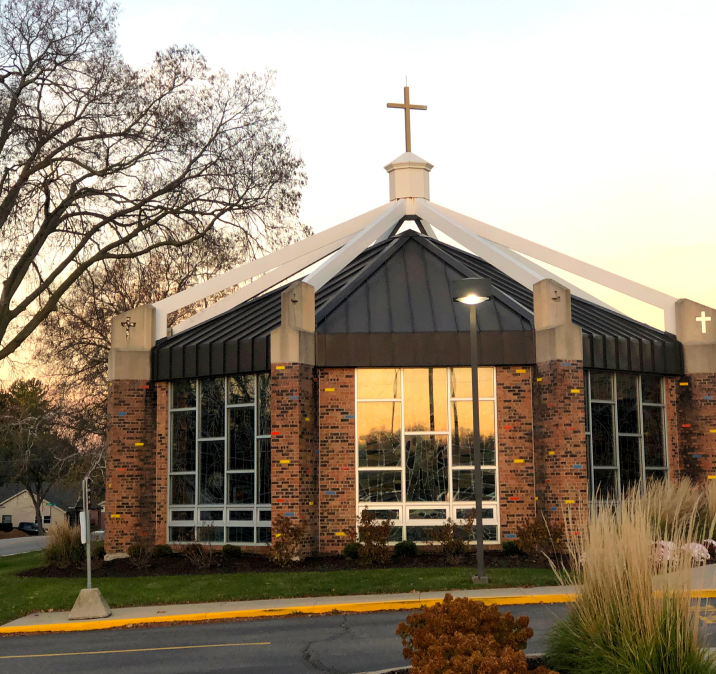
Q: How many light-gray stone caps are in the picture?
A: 4